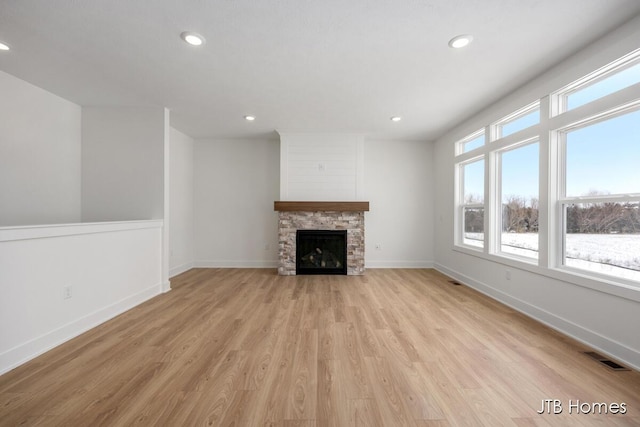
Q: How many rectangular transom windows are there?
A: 3